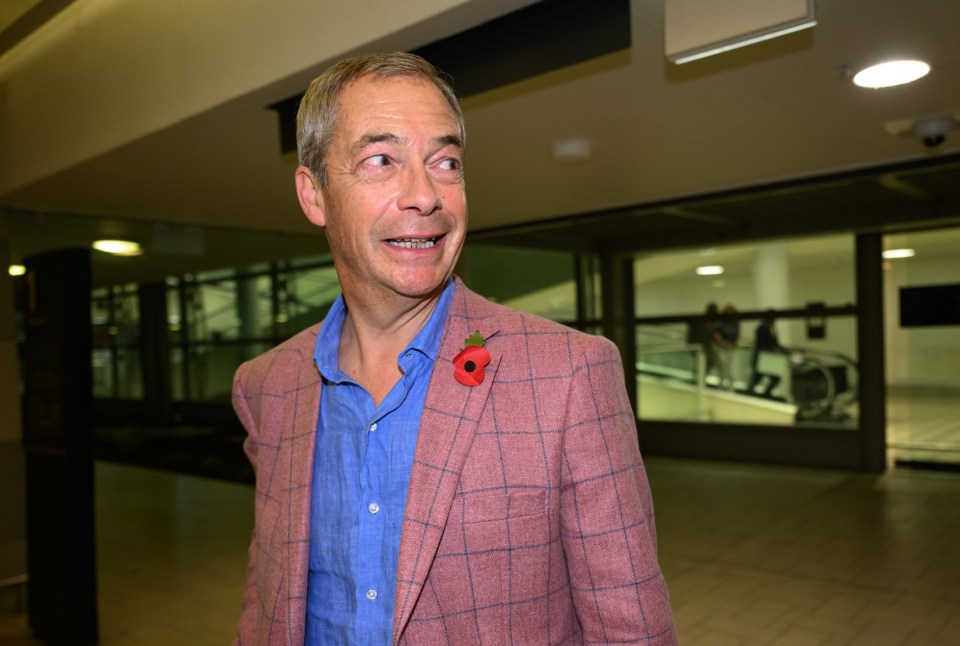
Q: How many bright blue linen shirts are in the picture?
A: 1